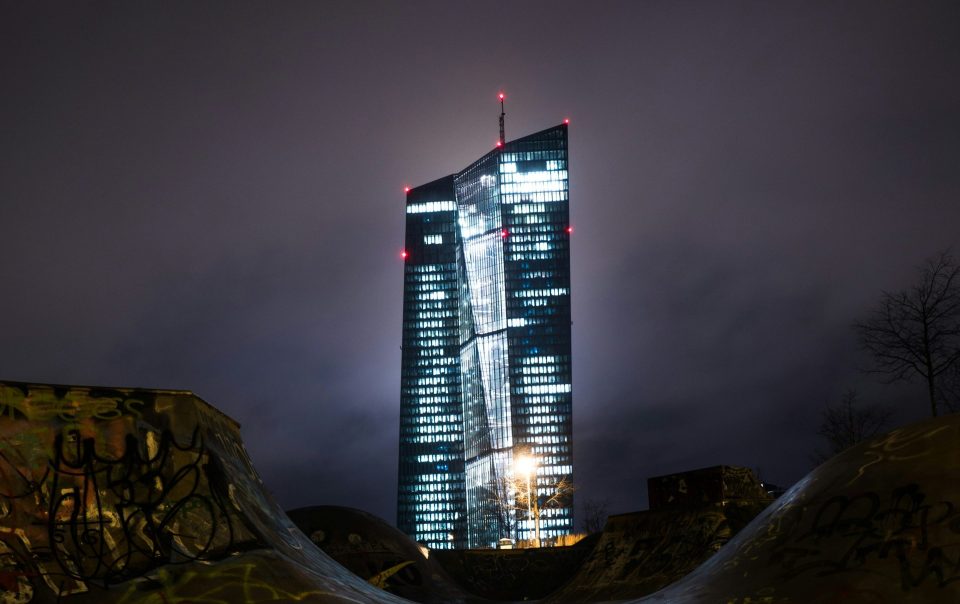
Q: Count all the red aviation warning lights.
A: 7